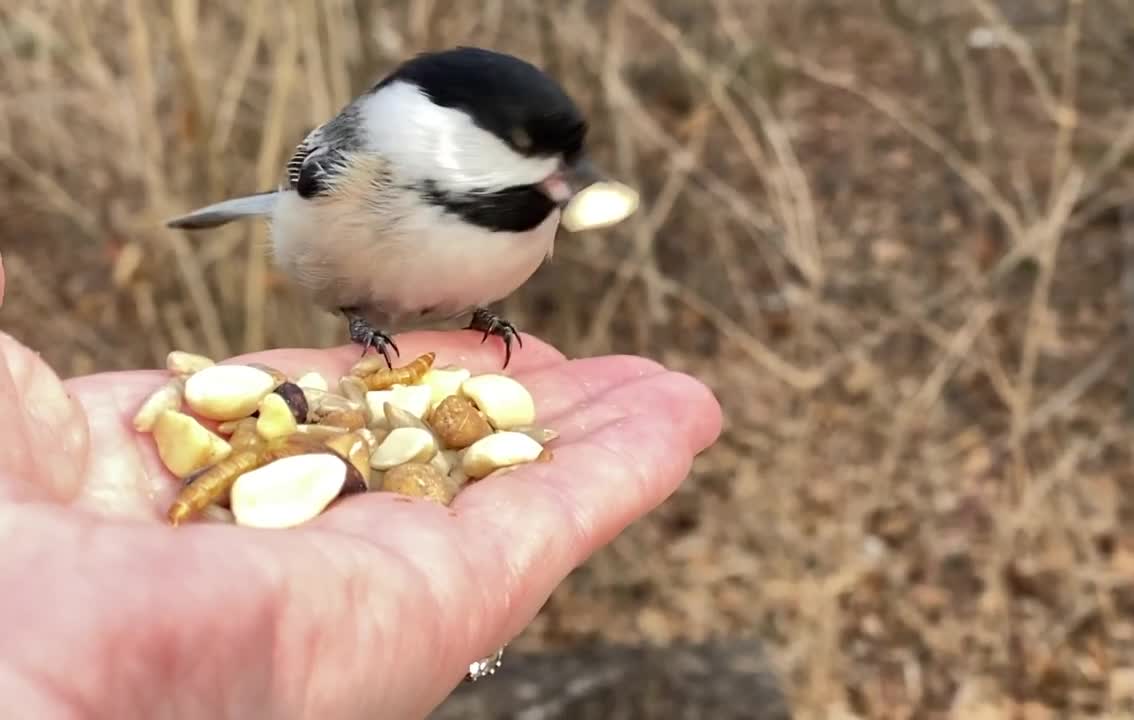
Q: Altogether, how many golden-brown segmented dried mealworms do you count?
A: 2